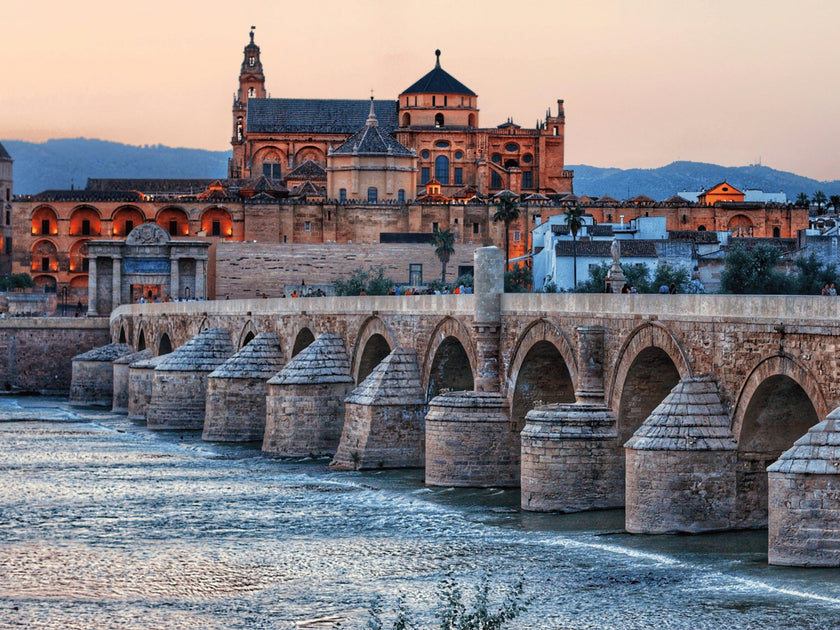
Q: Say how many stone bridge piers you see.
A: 11